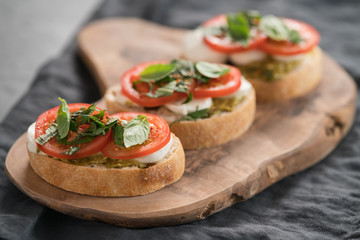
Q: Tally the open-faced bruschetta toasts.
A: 3